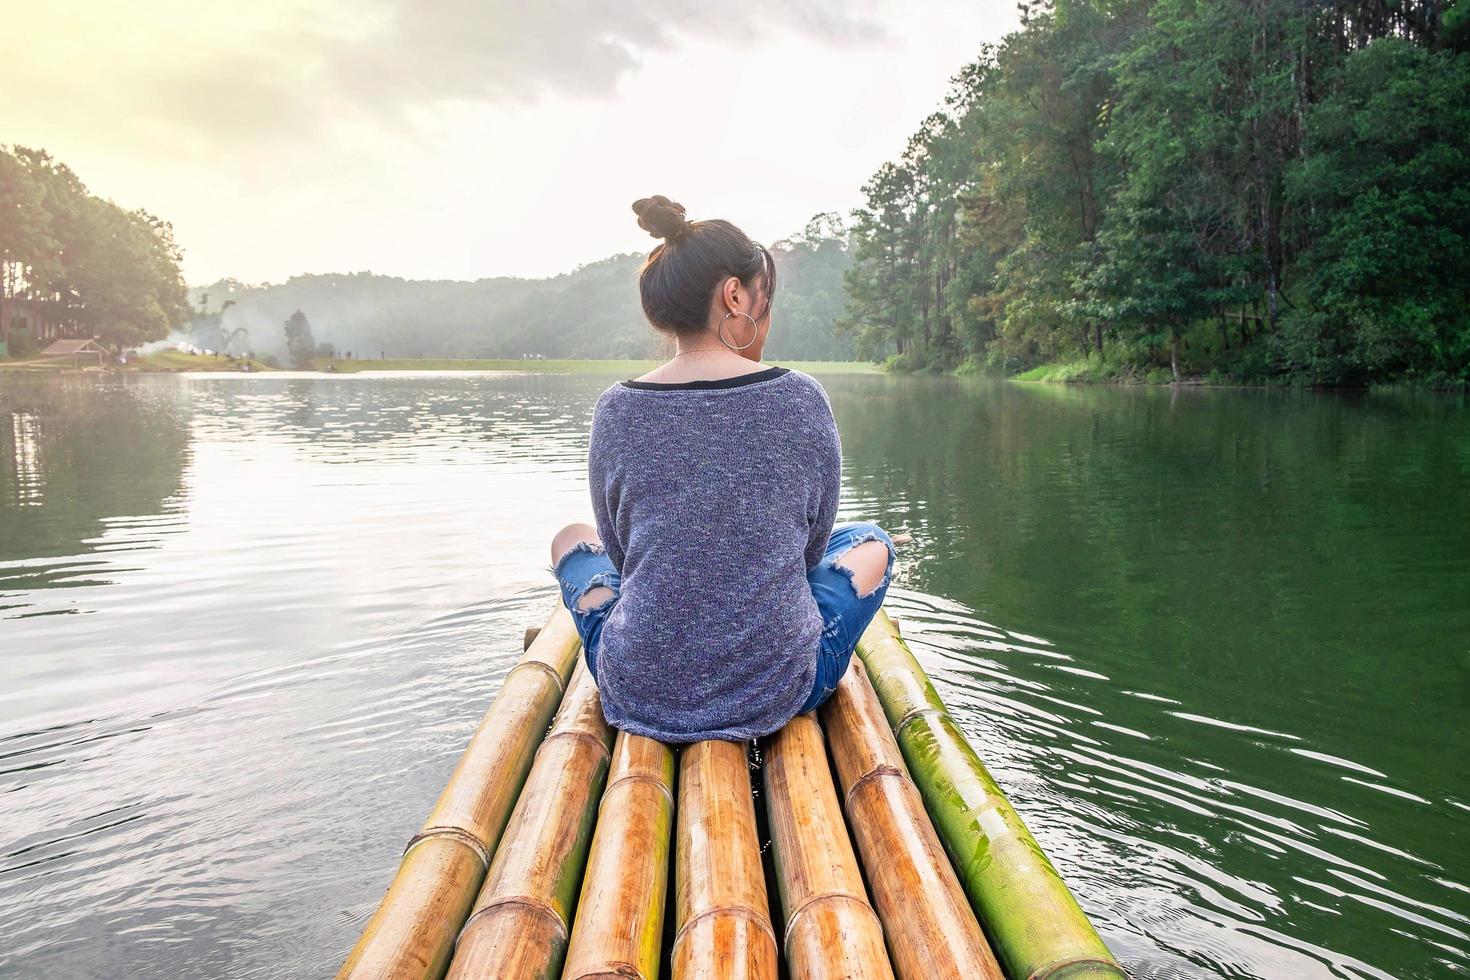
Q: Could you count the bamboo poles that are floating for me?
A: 7